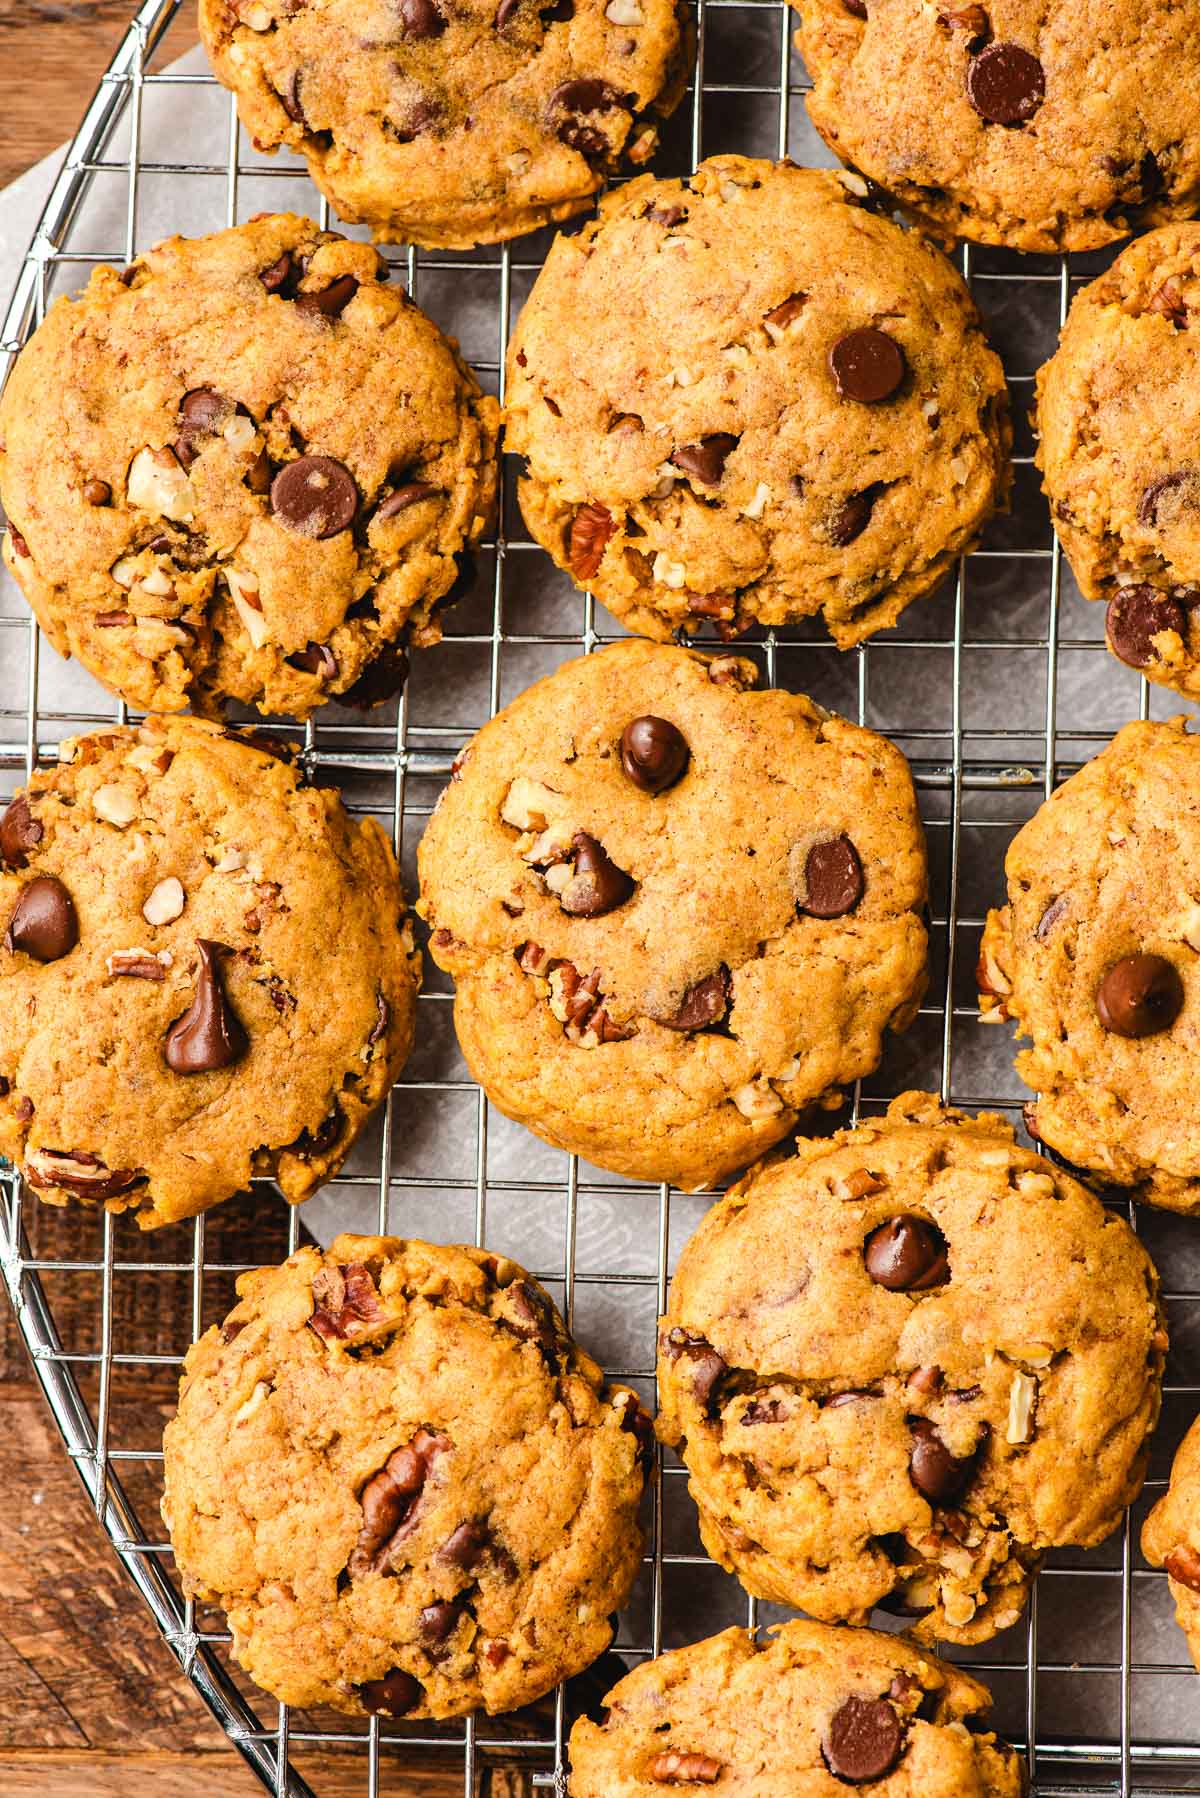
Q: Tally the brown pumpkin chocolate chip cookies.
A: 12